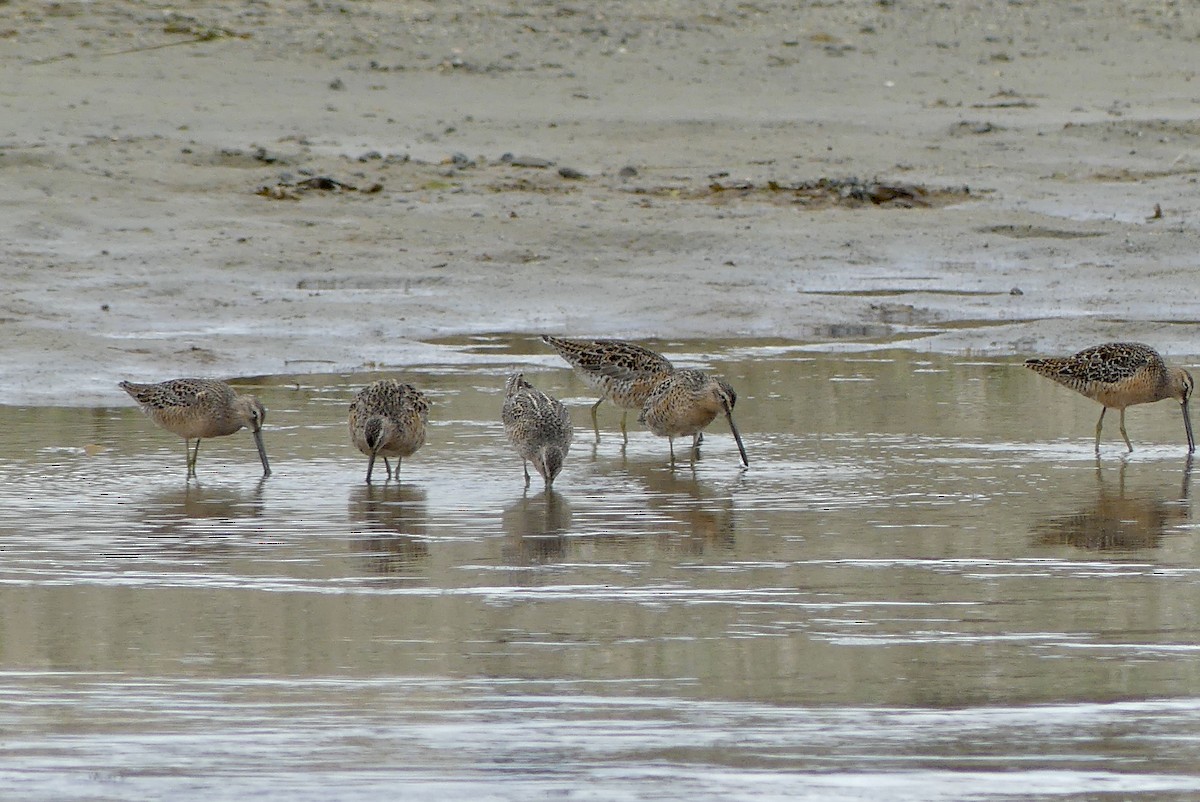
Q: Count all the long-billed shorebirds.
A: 6